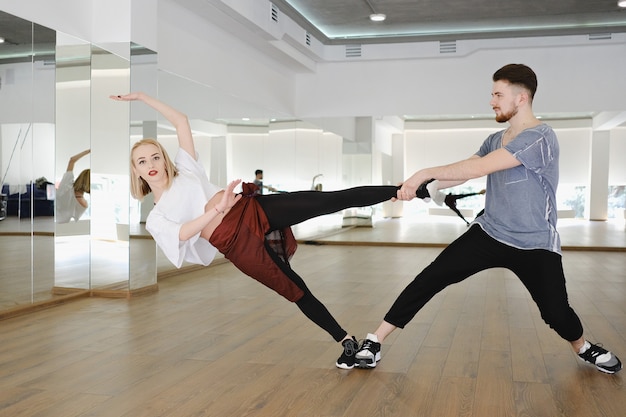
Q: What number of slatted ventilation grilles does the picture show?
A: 5